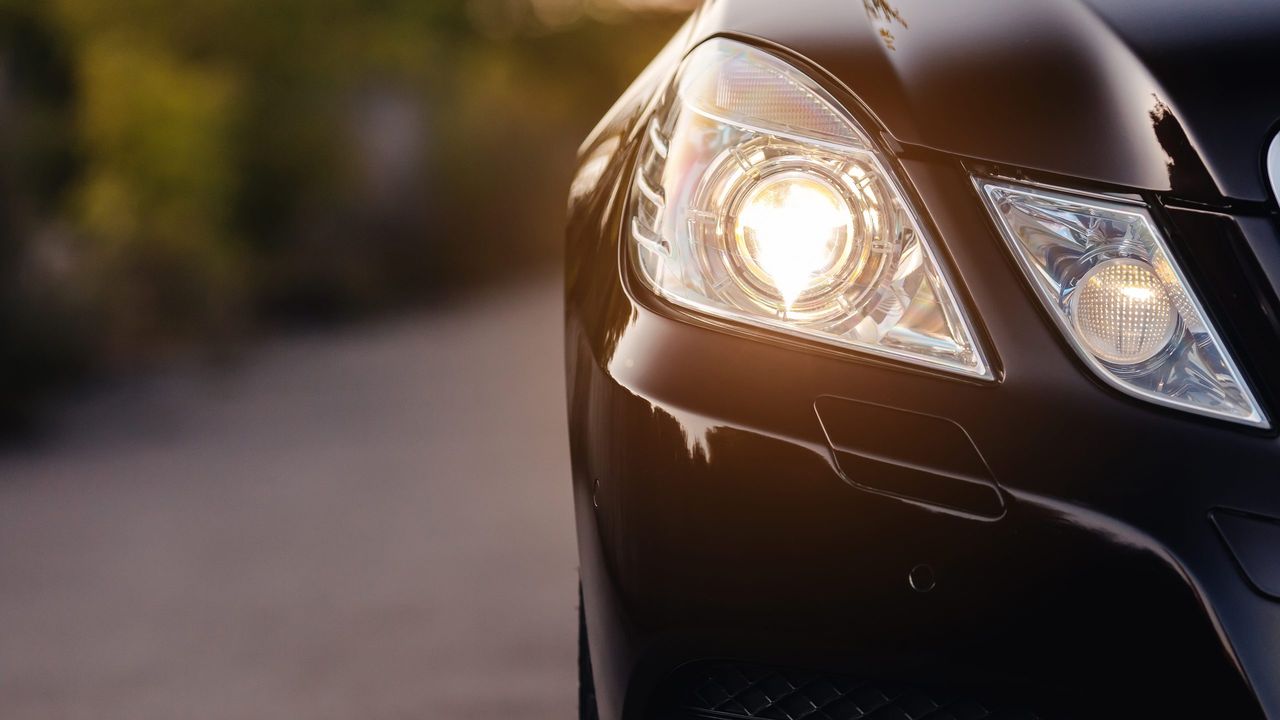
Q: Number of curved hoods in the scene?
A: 1